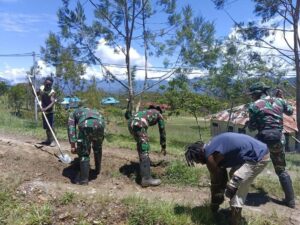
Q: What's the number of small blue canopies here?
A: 2